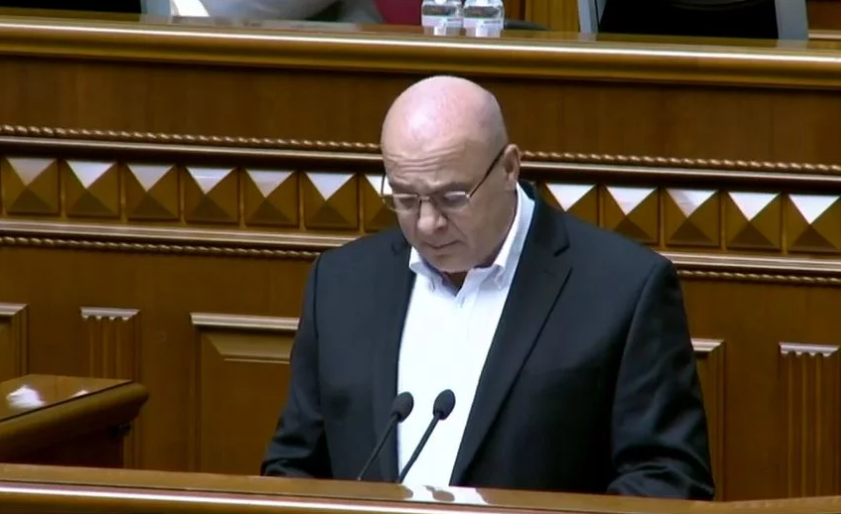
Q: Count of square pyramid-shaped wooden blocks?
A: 12